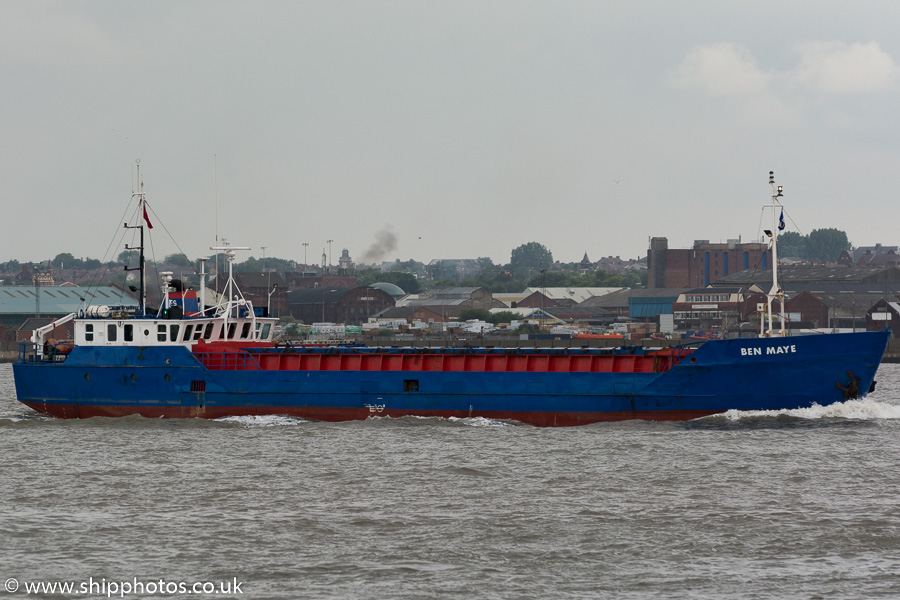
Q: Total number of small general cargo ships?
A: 1